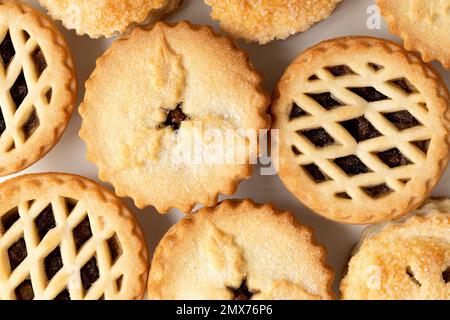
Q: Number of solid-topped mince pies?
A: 6